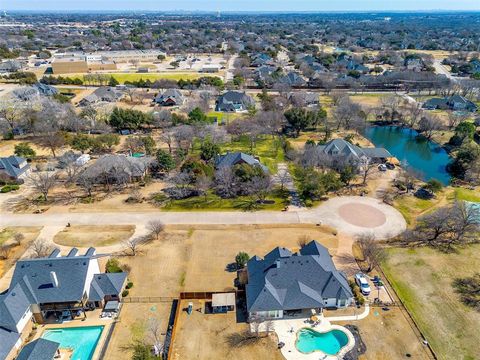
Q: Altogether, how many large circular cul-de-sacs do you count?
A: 1